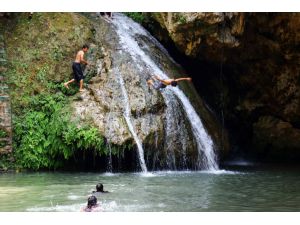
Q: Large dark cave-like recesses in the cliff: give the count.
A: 1